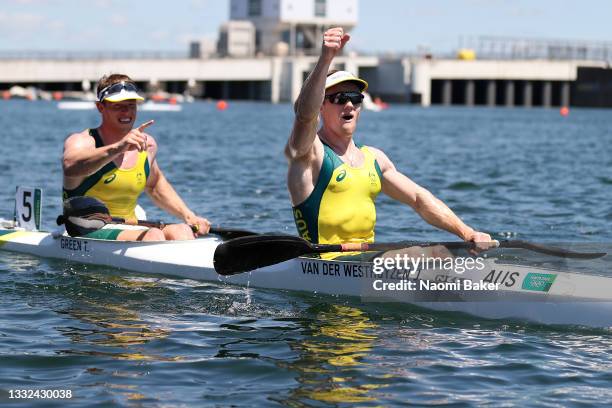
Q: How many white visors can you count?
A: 2